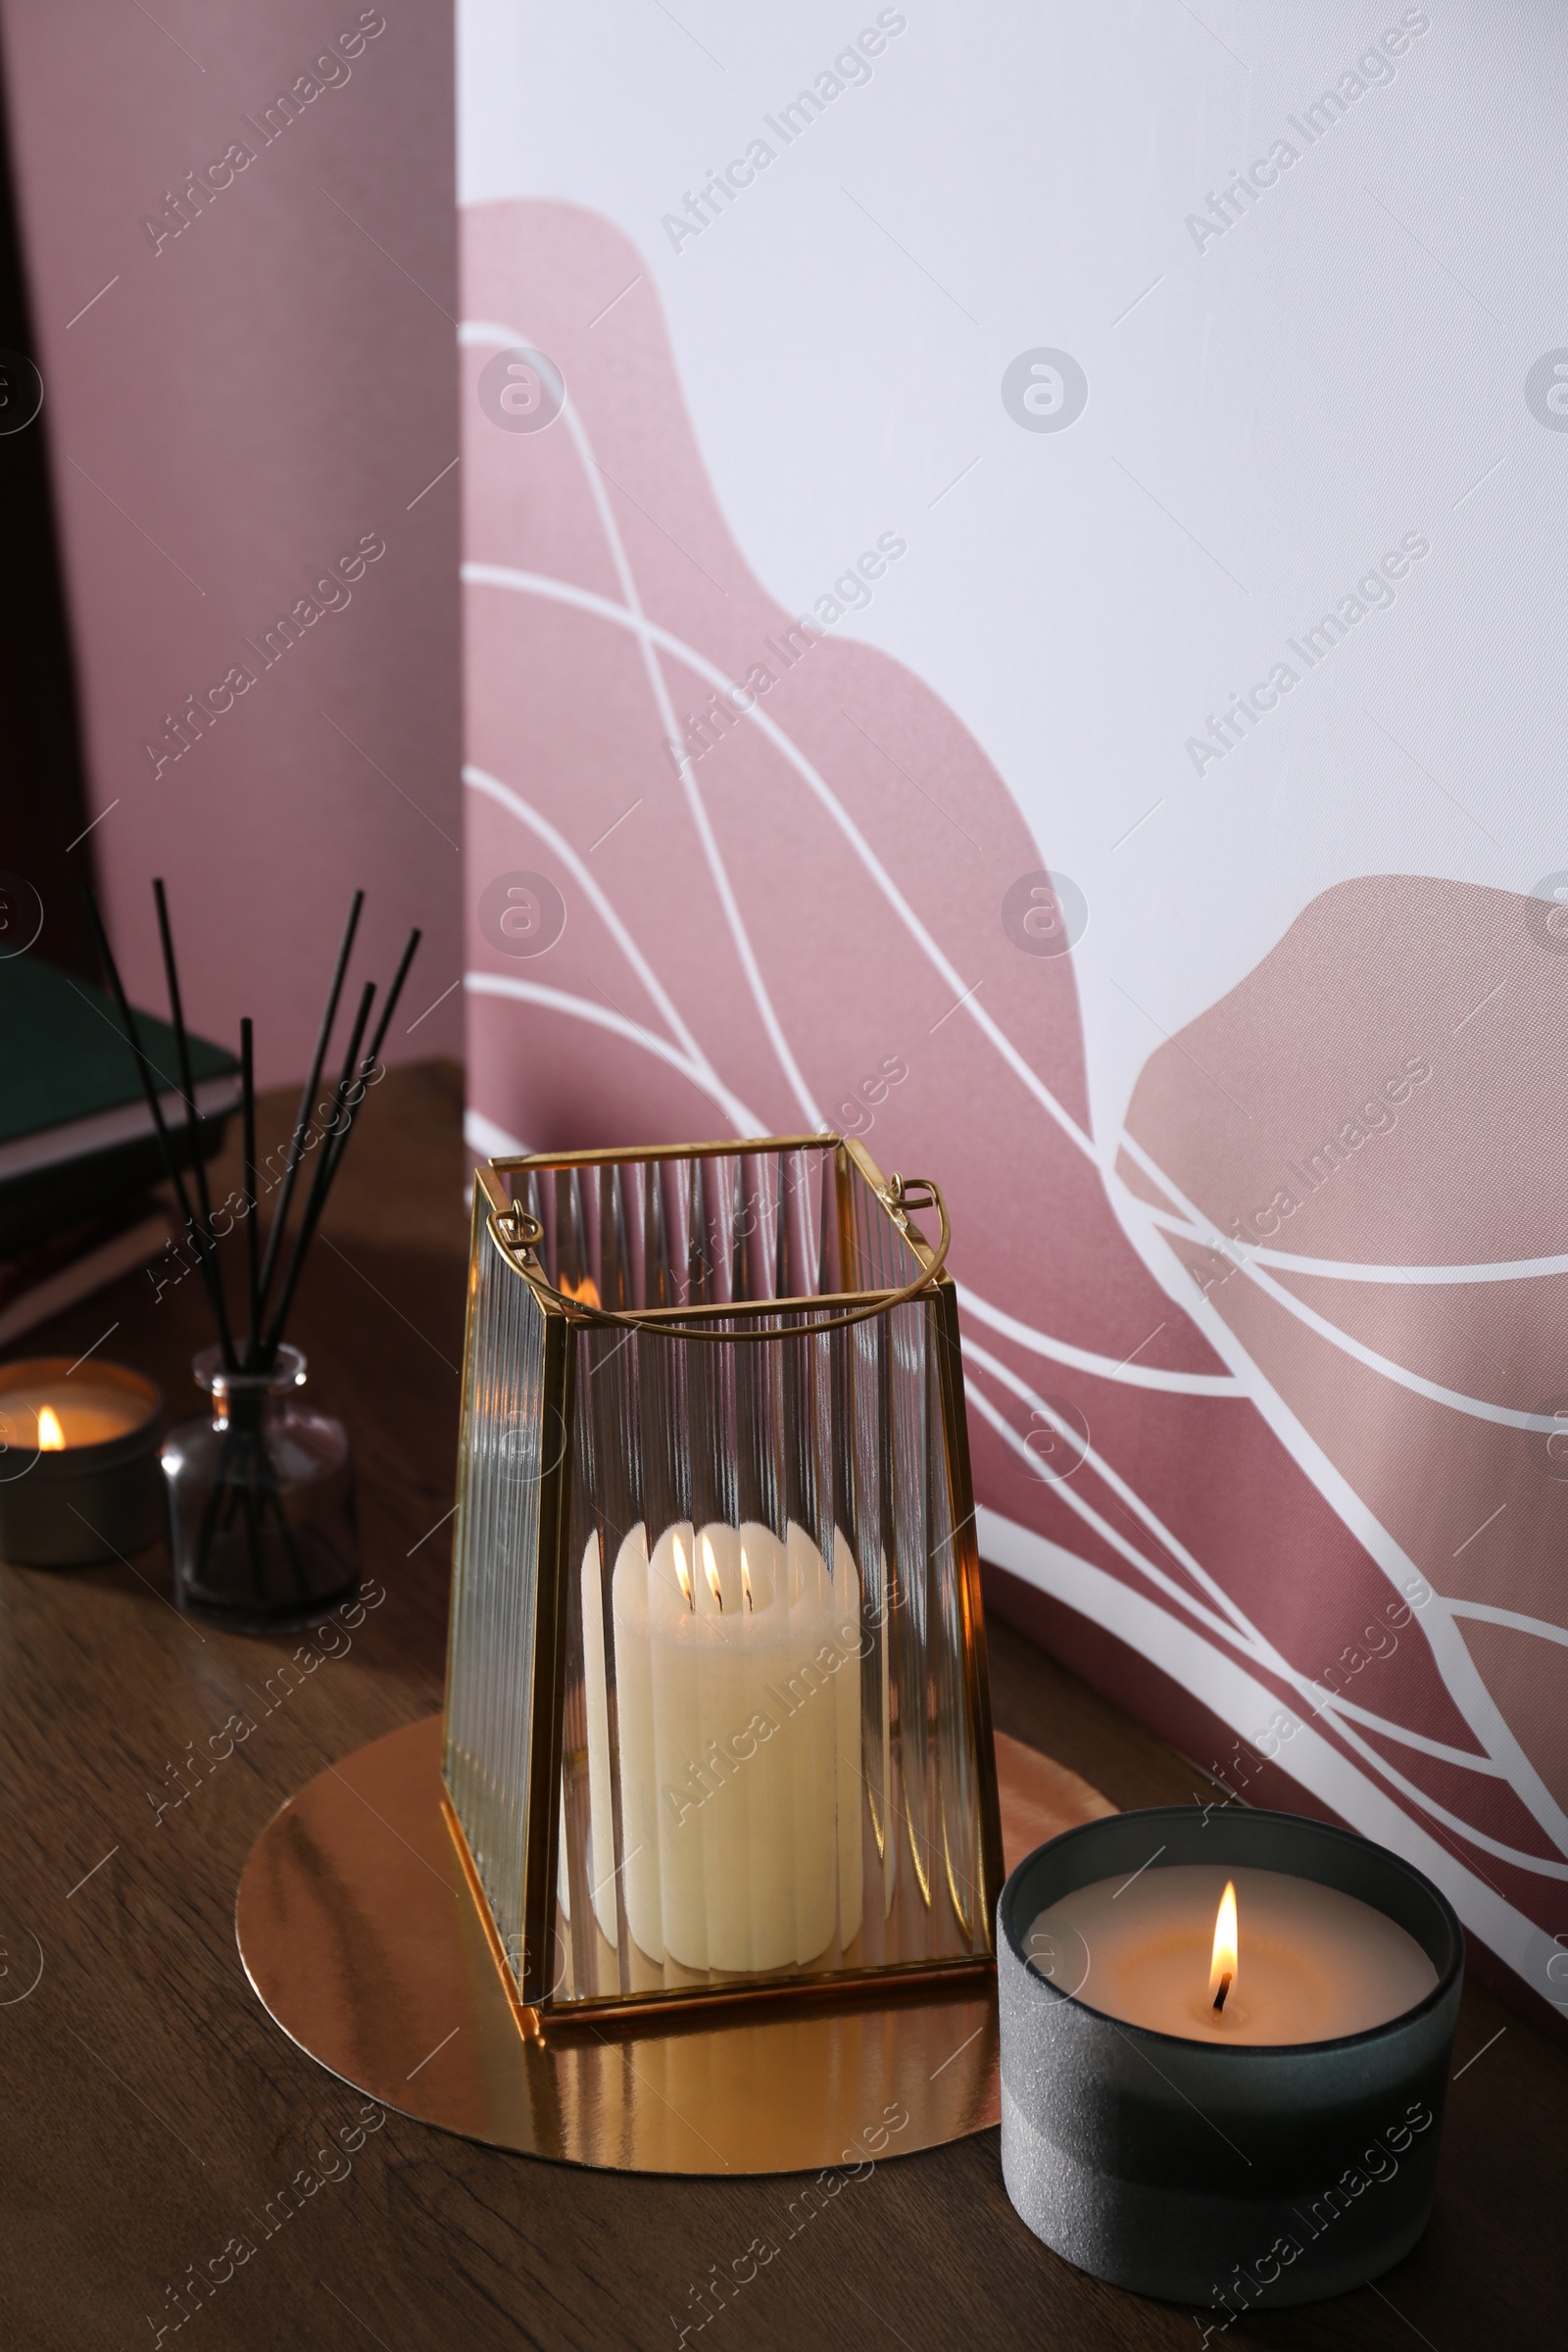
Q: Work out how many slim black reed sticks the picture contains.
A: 6